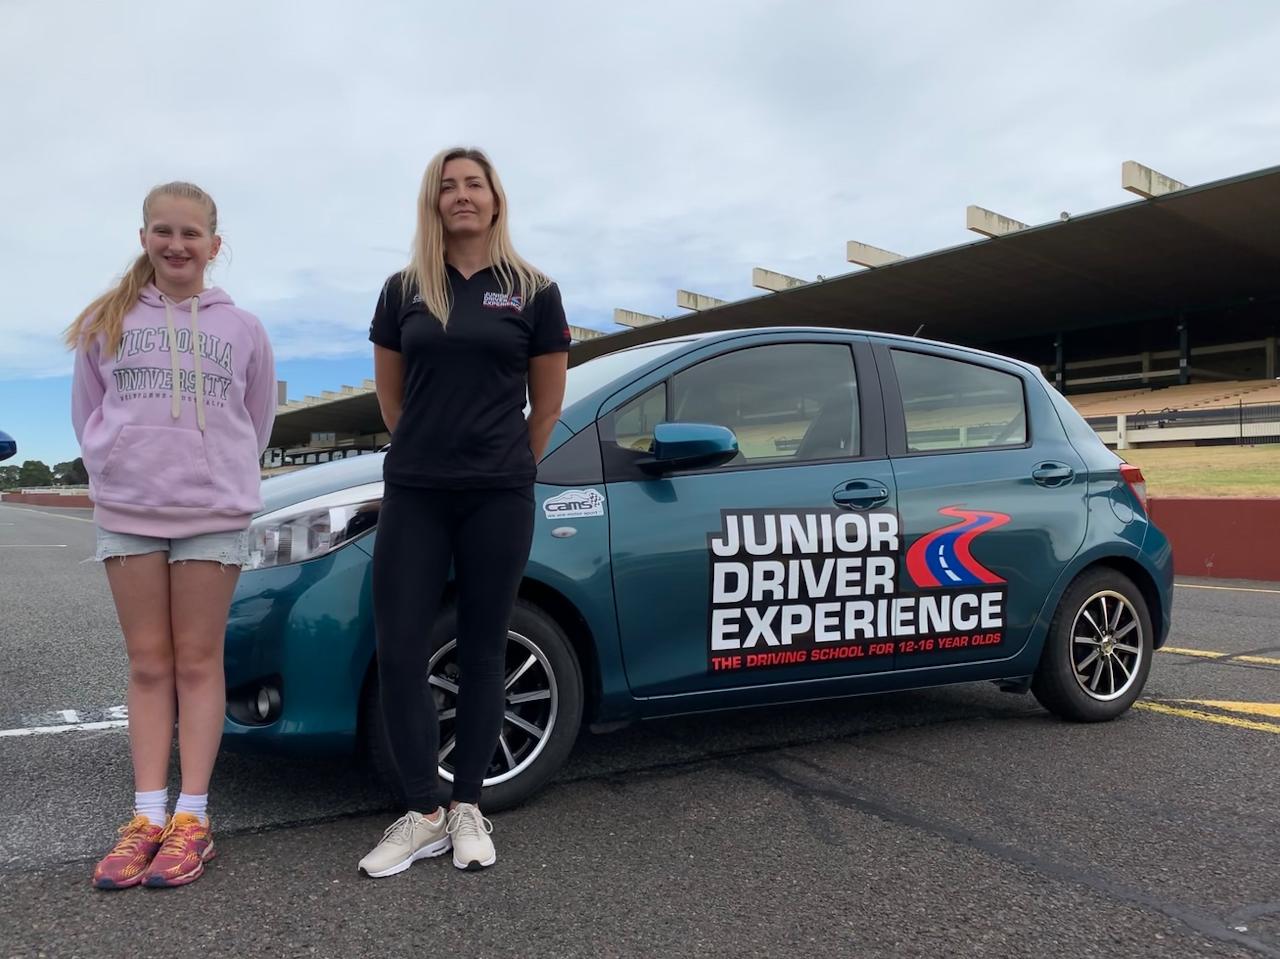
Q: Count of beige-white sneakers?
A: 2